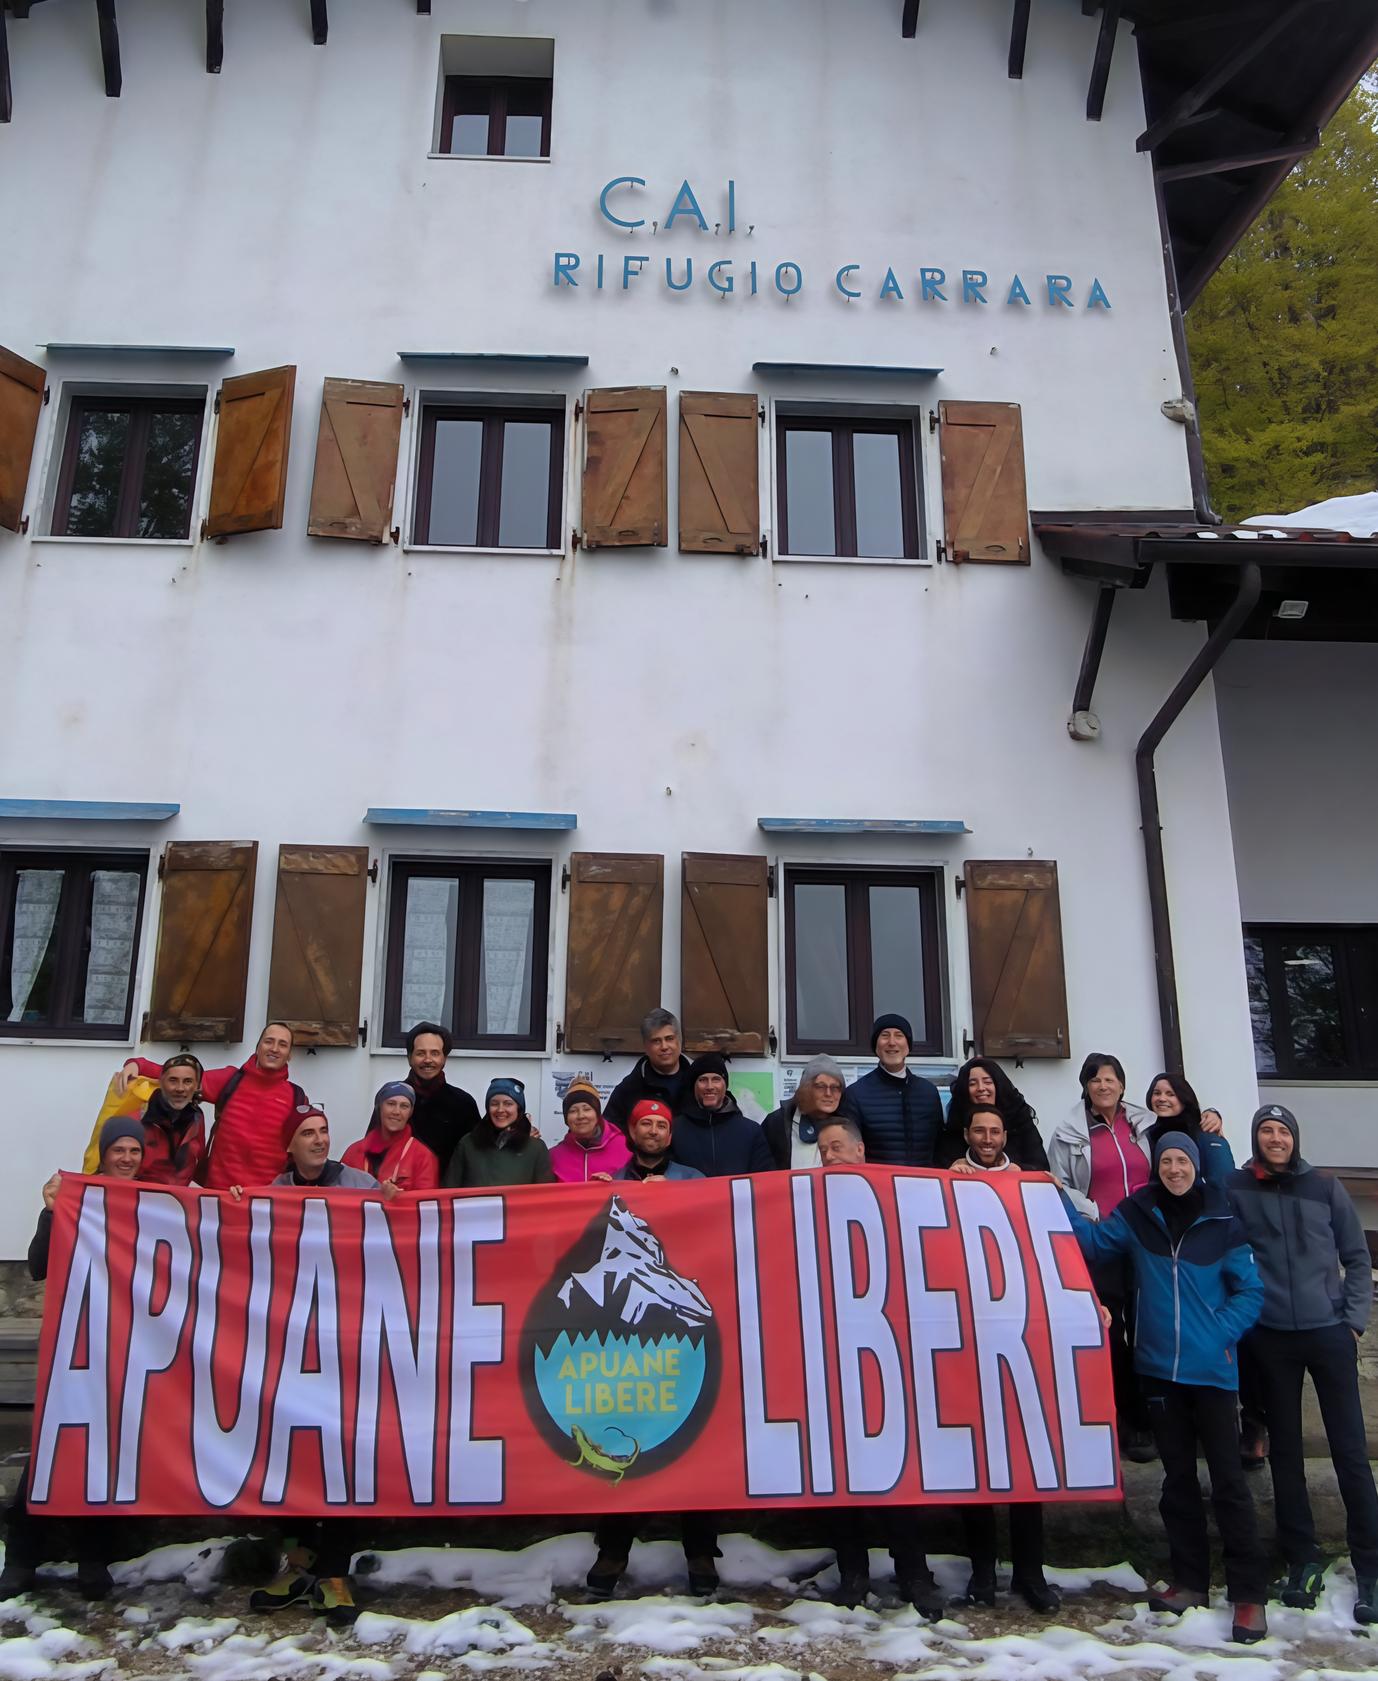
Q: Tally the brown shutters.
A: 11